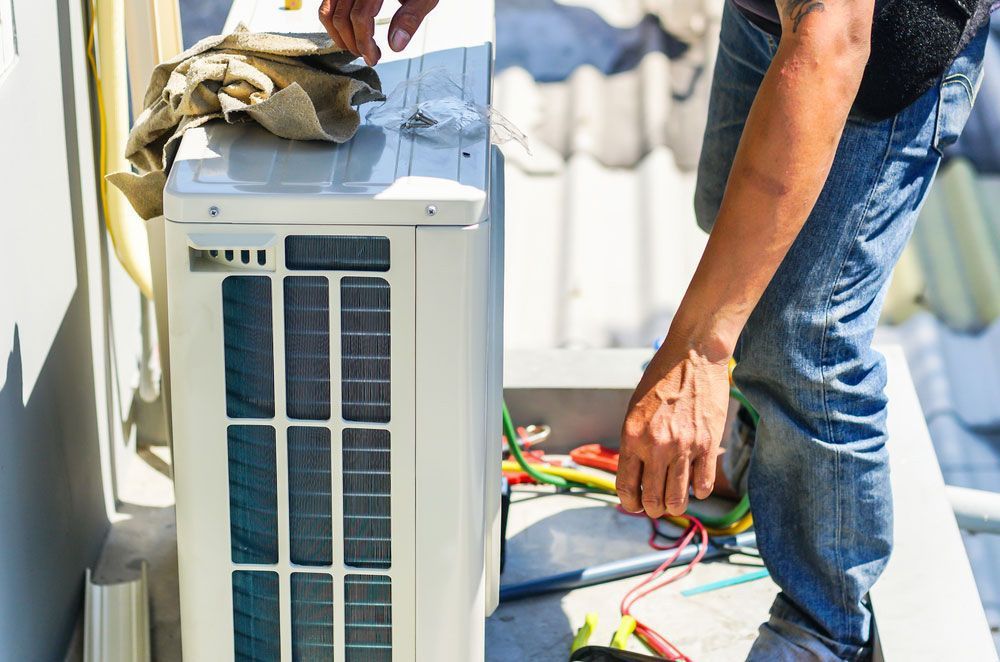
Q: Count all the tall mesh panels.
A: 9